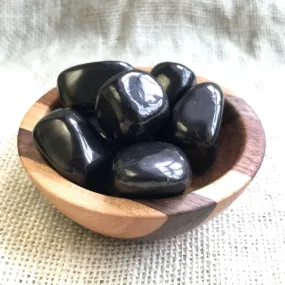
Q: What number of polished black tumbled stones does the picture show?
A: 6